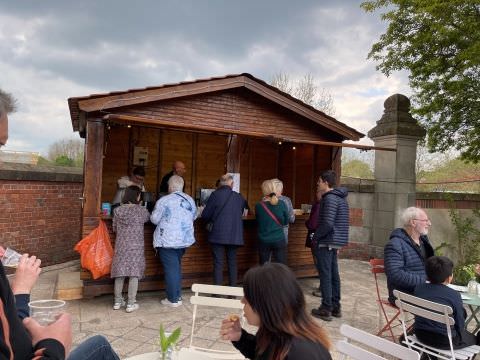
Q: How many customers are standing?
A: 7